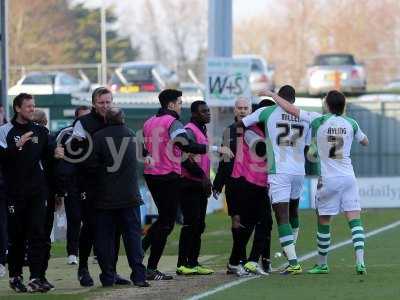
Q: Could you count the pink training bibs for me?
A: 3